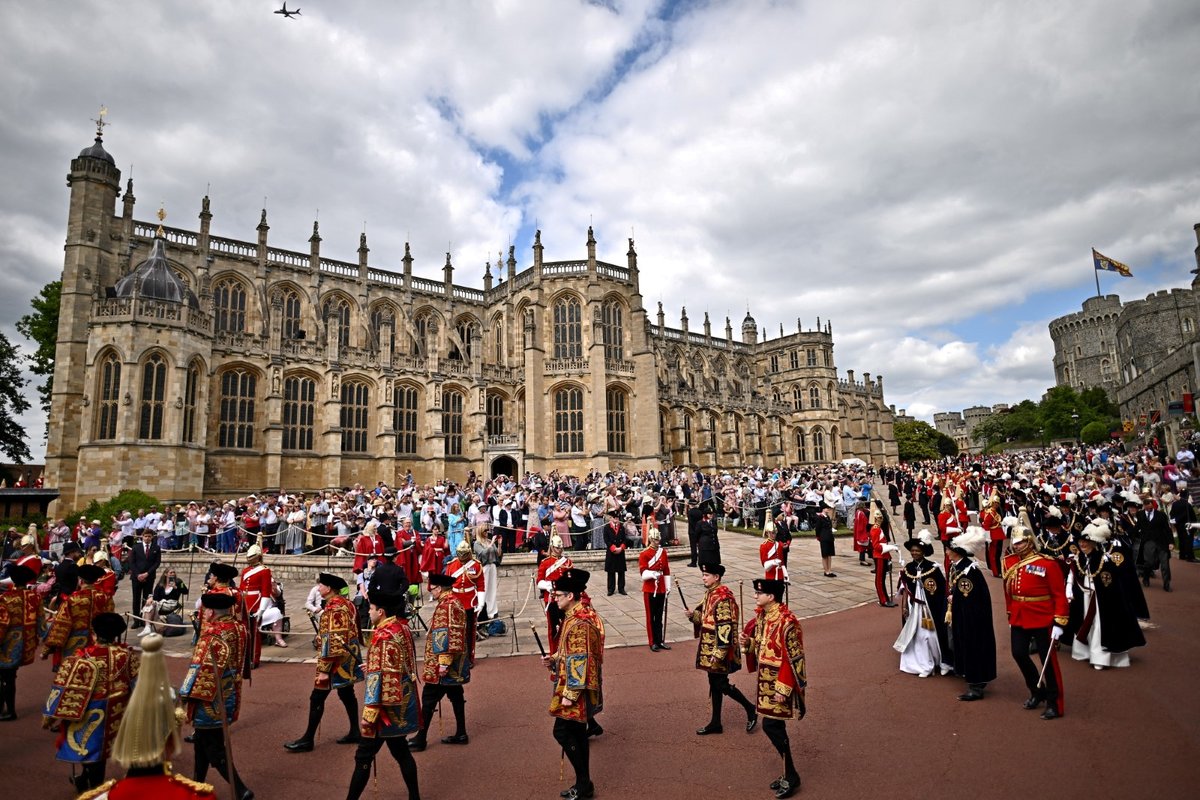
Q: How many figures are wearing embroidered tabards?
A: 11